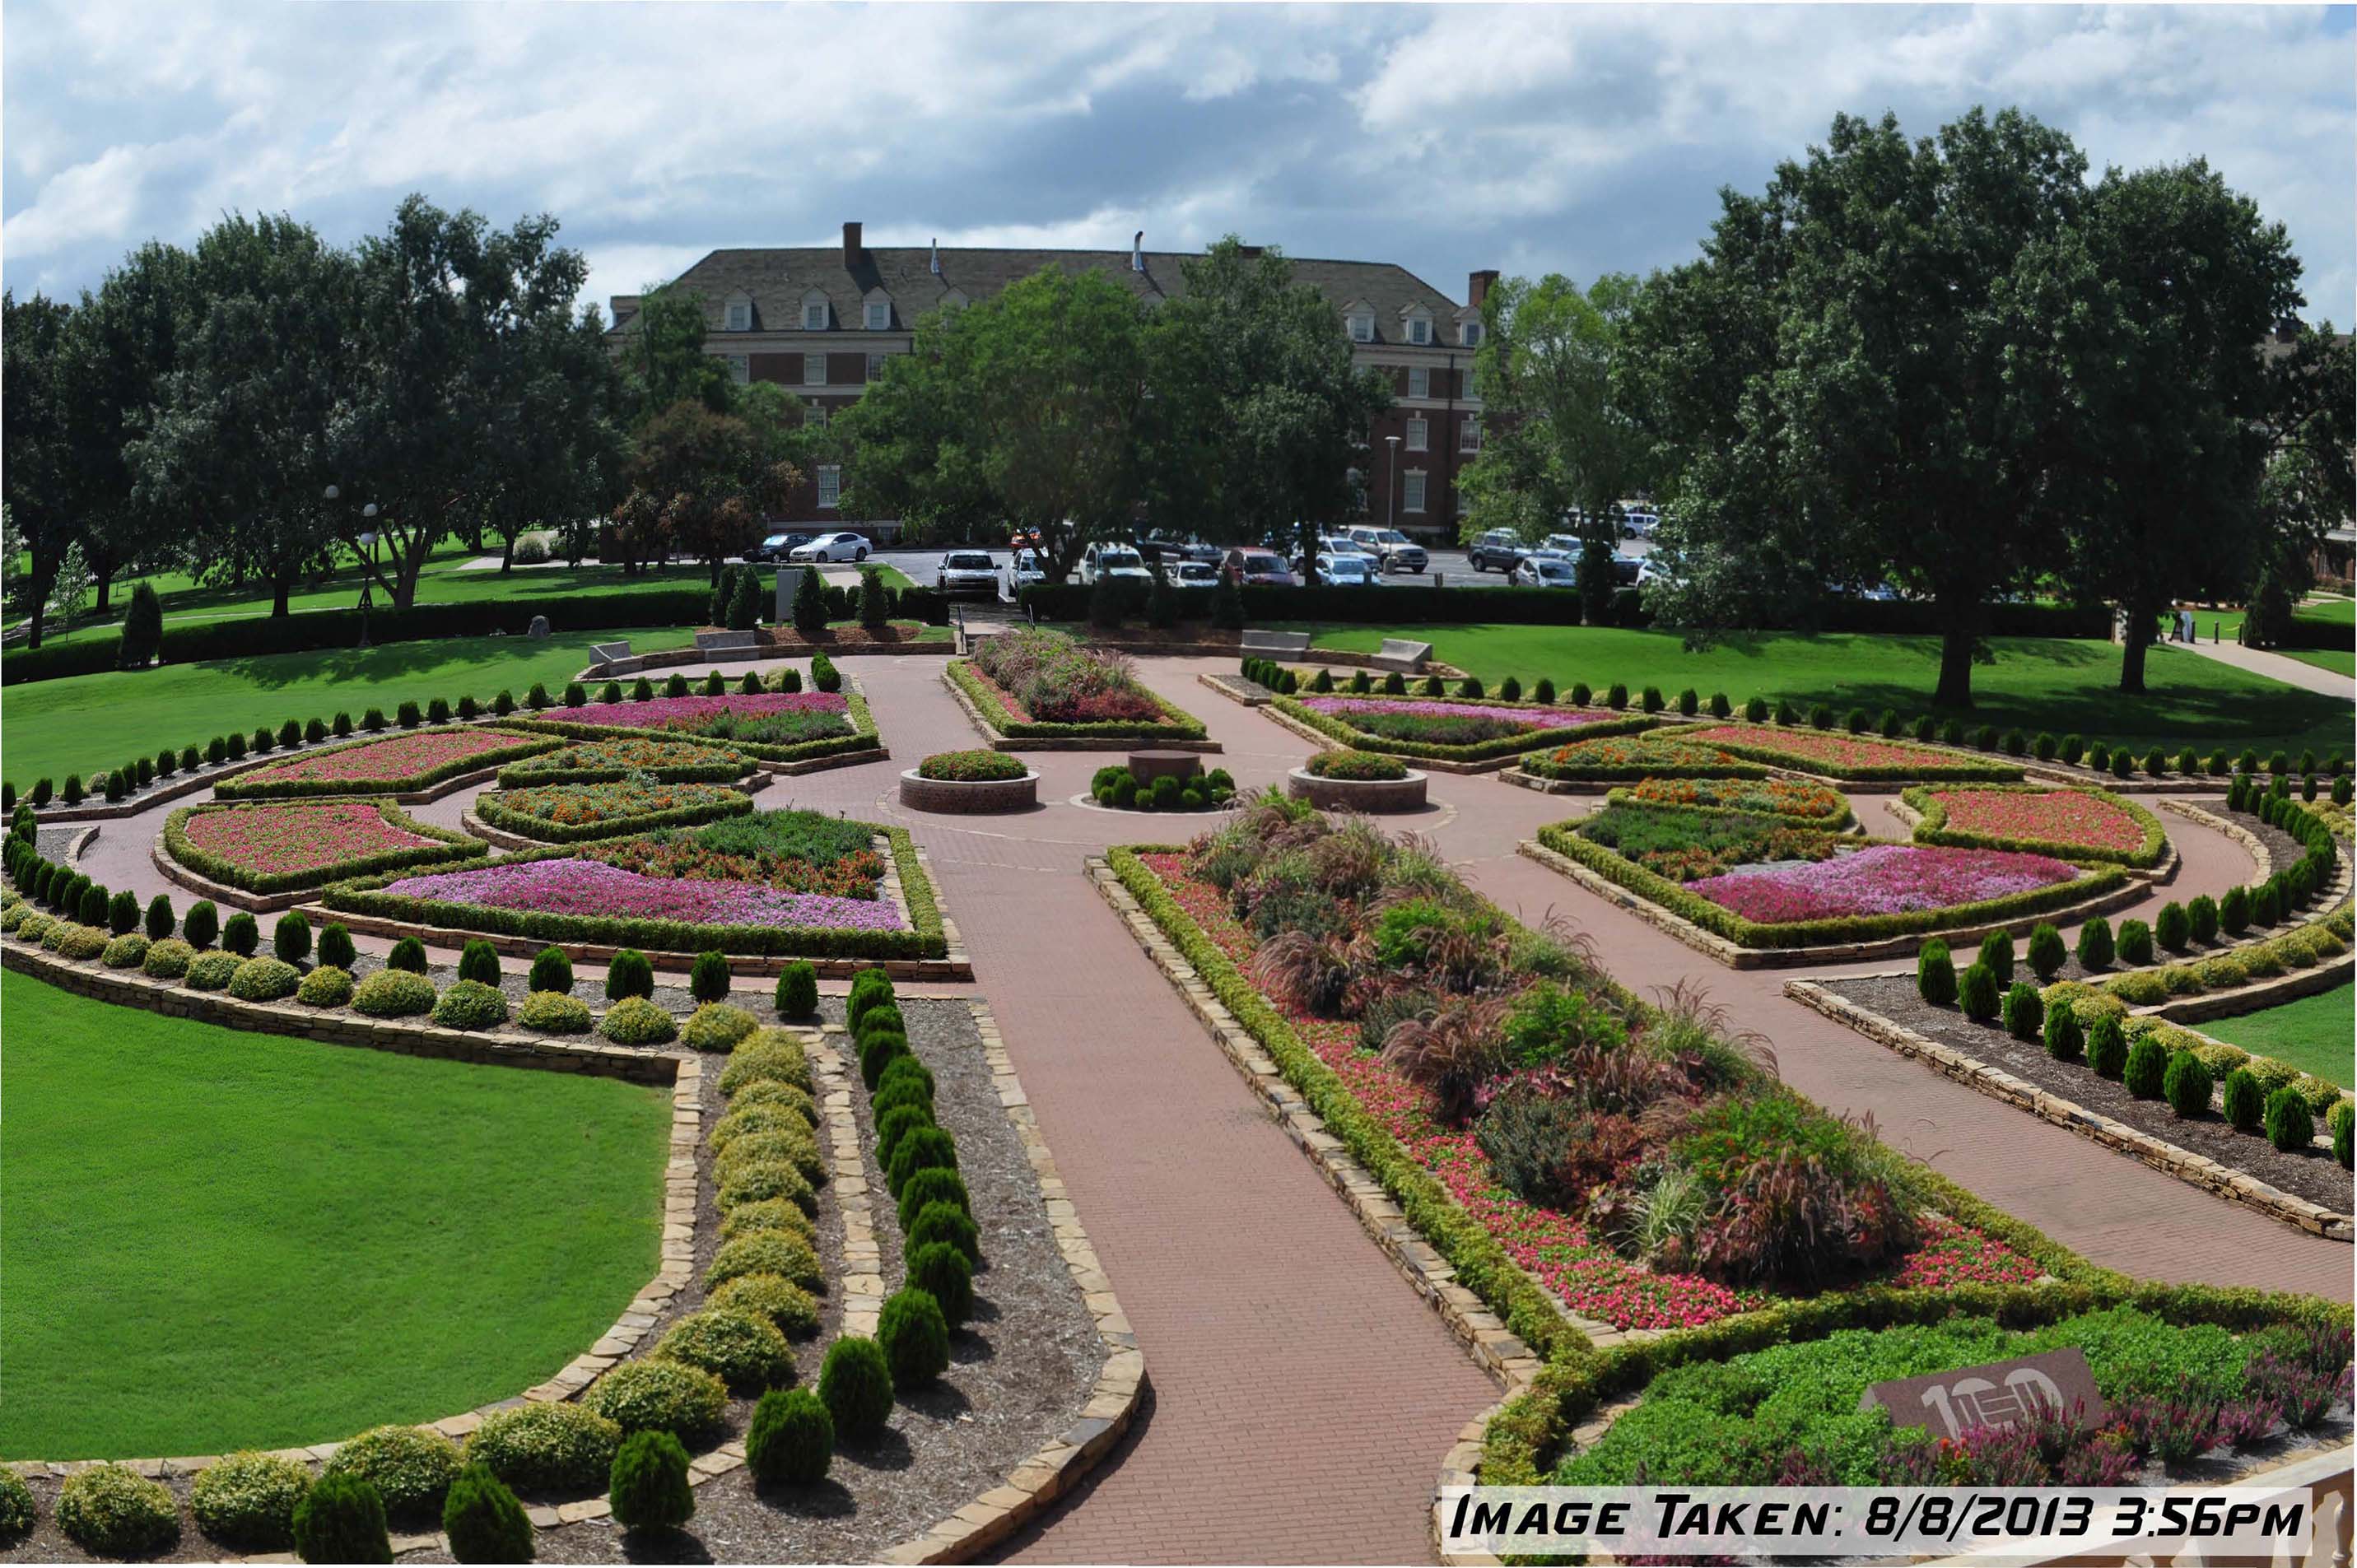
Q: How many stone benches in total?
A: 4